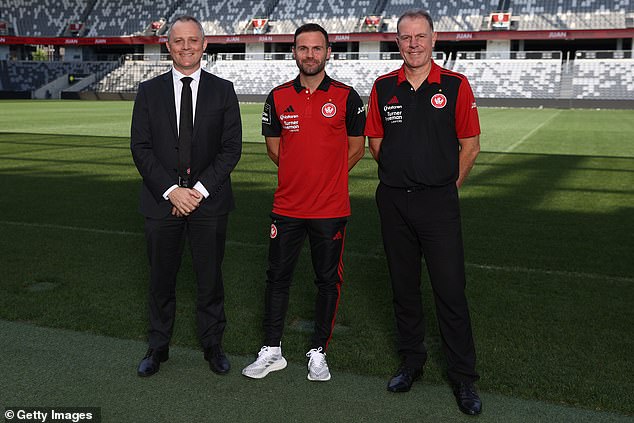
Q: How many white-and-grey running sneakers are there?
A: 2